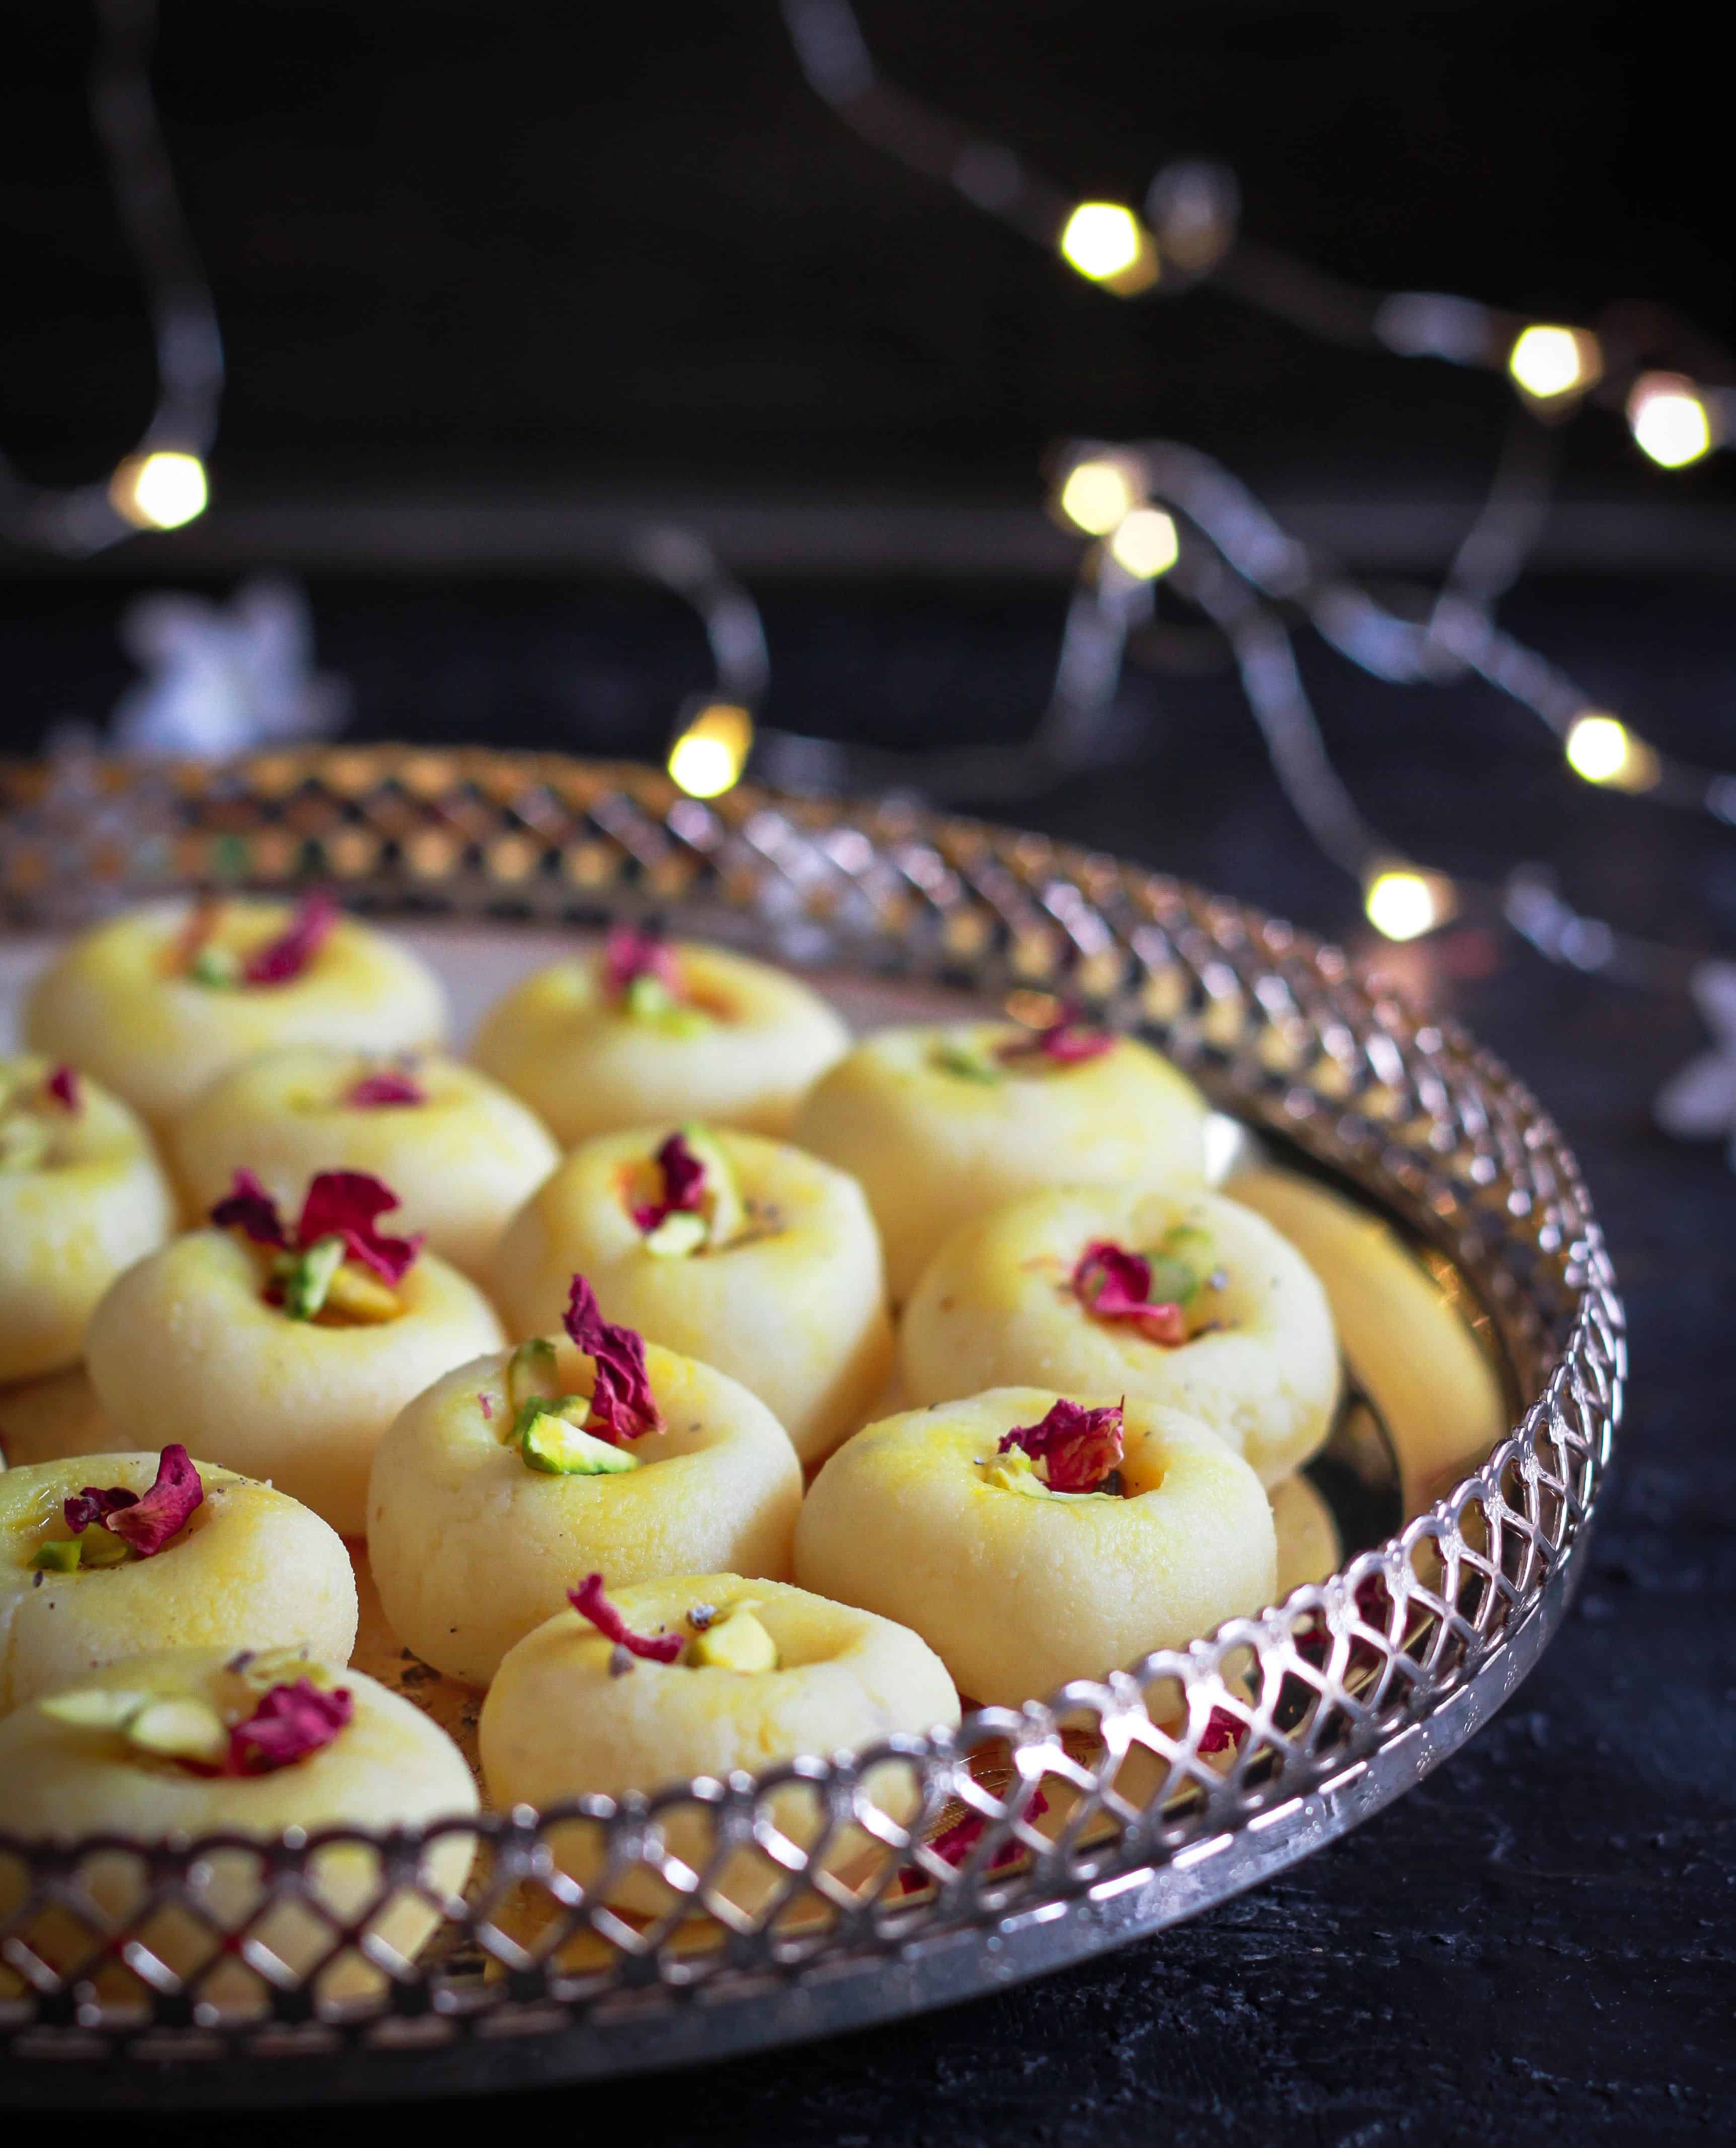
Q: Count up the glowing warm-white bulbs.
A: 9